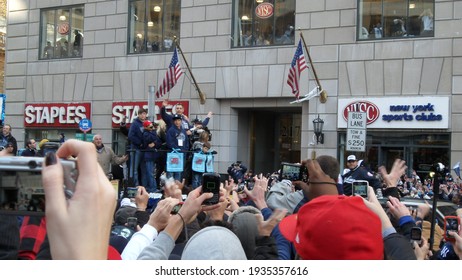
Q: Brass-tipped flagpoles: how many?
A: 2